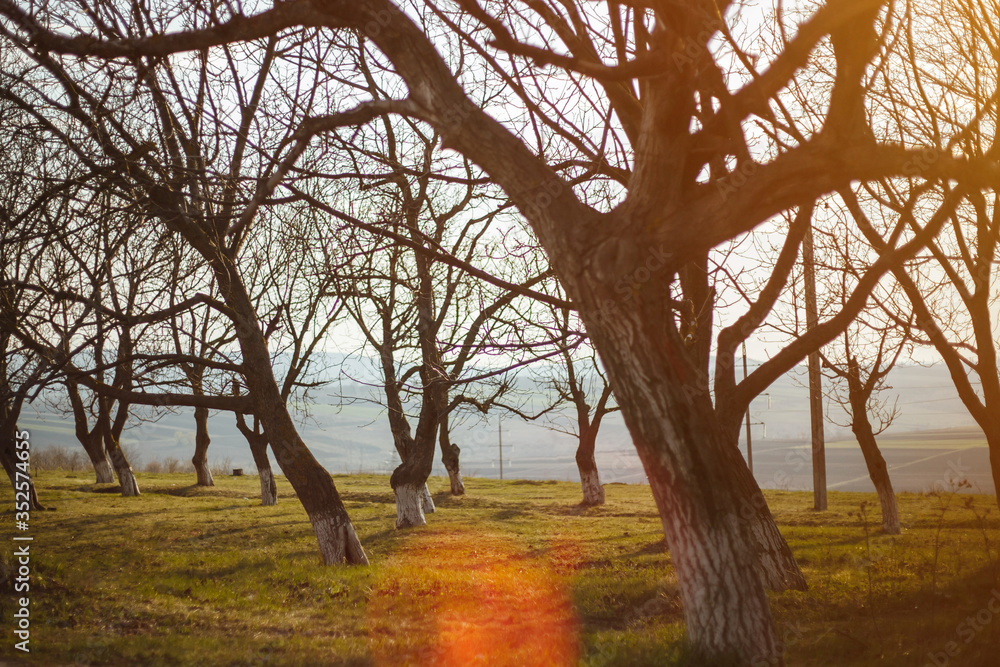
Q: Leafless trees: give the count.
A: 14